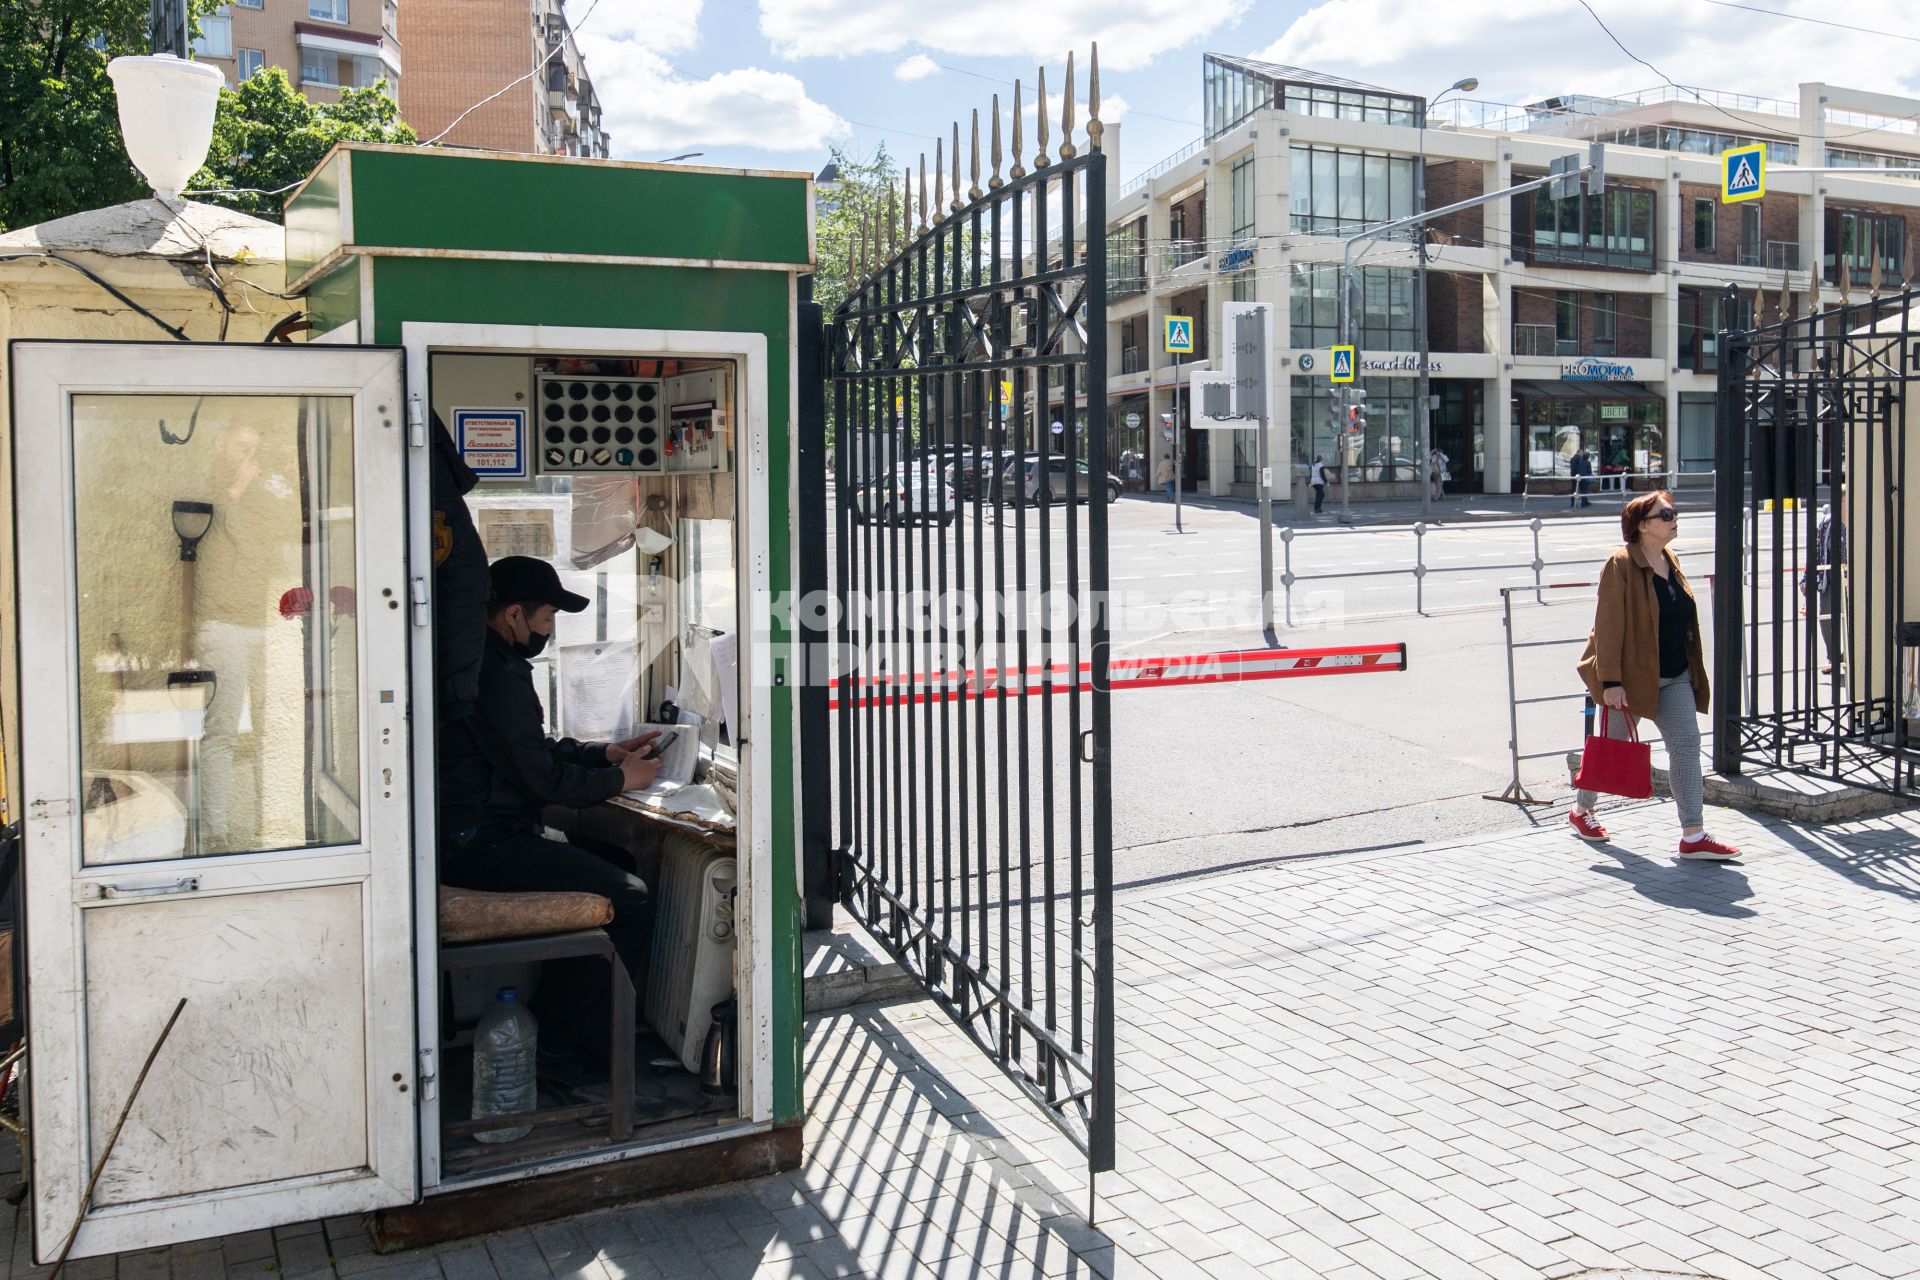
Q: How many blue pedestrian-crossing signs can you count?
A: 3